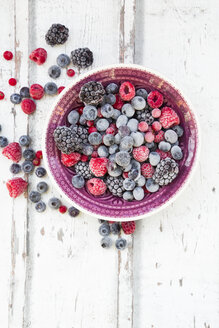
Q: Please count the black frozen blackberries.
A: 9